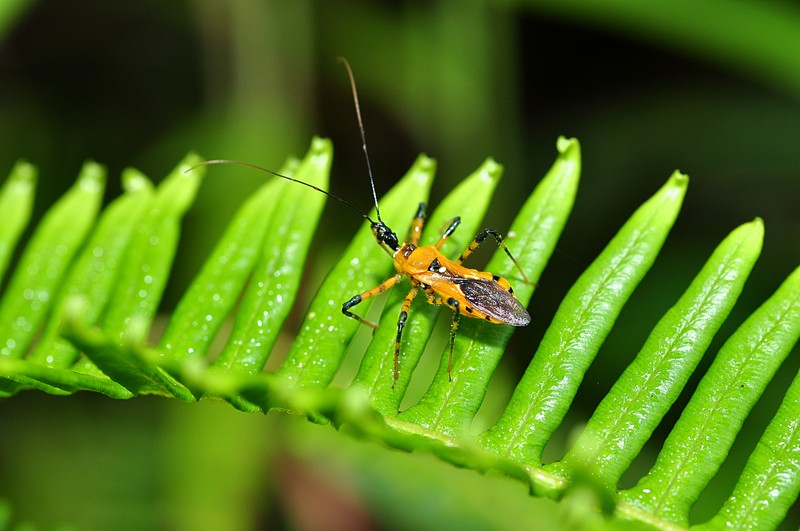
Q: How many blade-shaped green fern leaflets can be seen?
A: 13